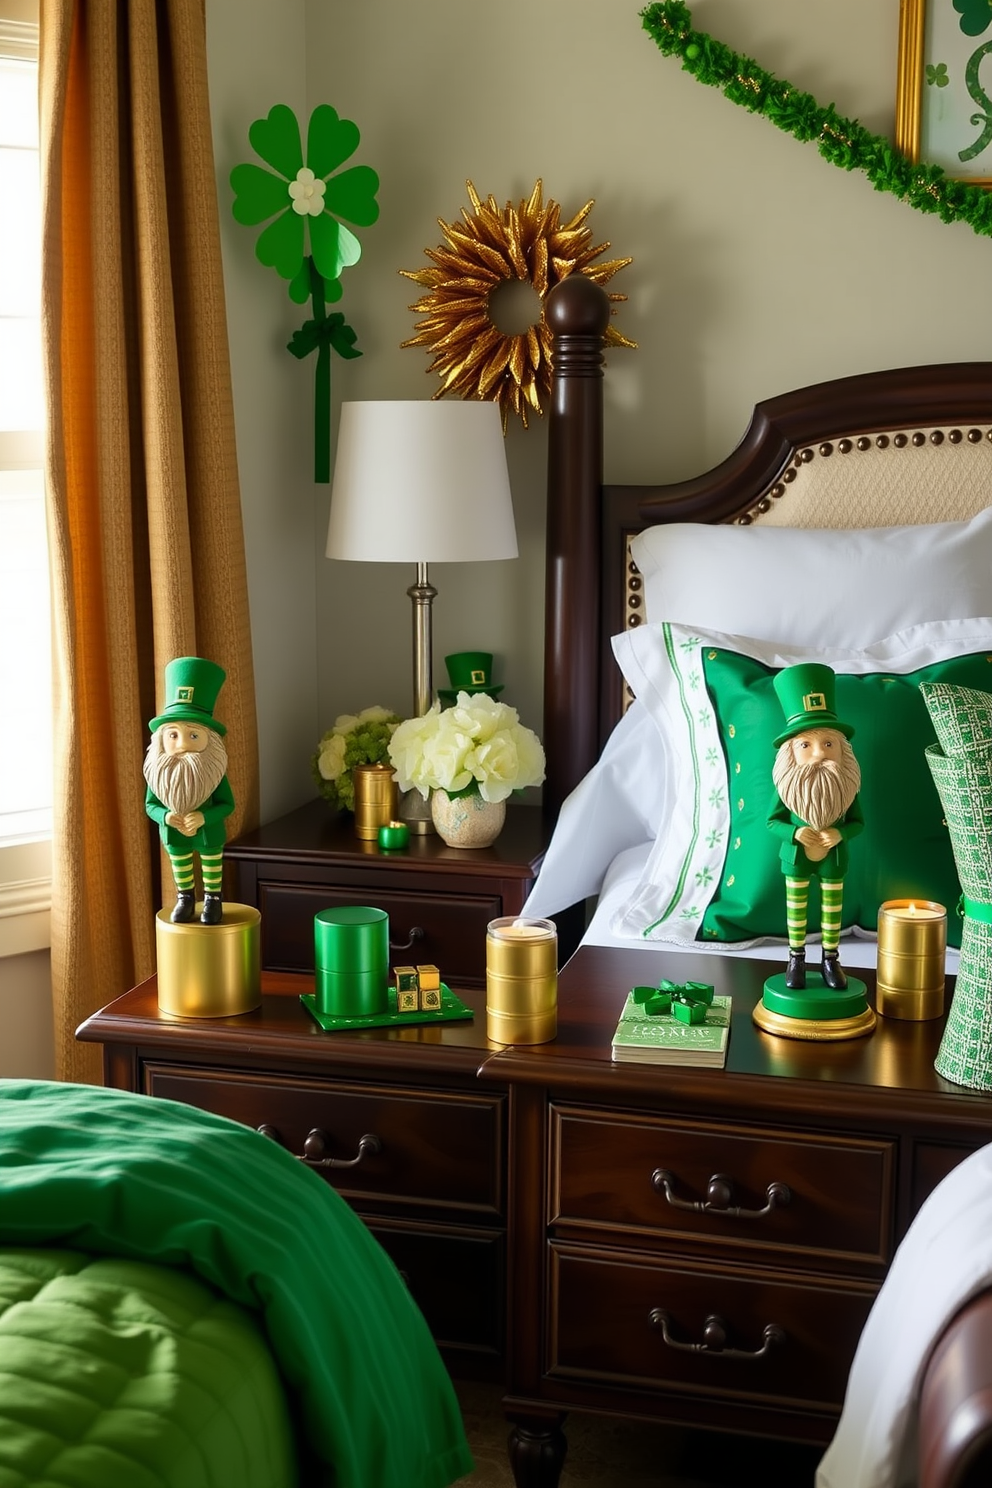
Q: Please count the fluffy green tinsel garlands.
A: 1